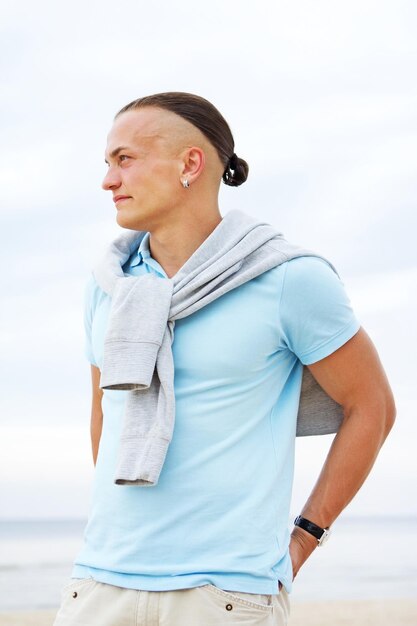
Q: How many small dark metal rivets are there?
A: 2